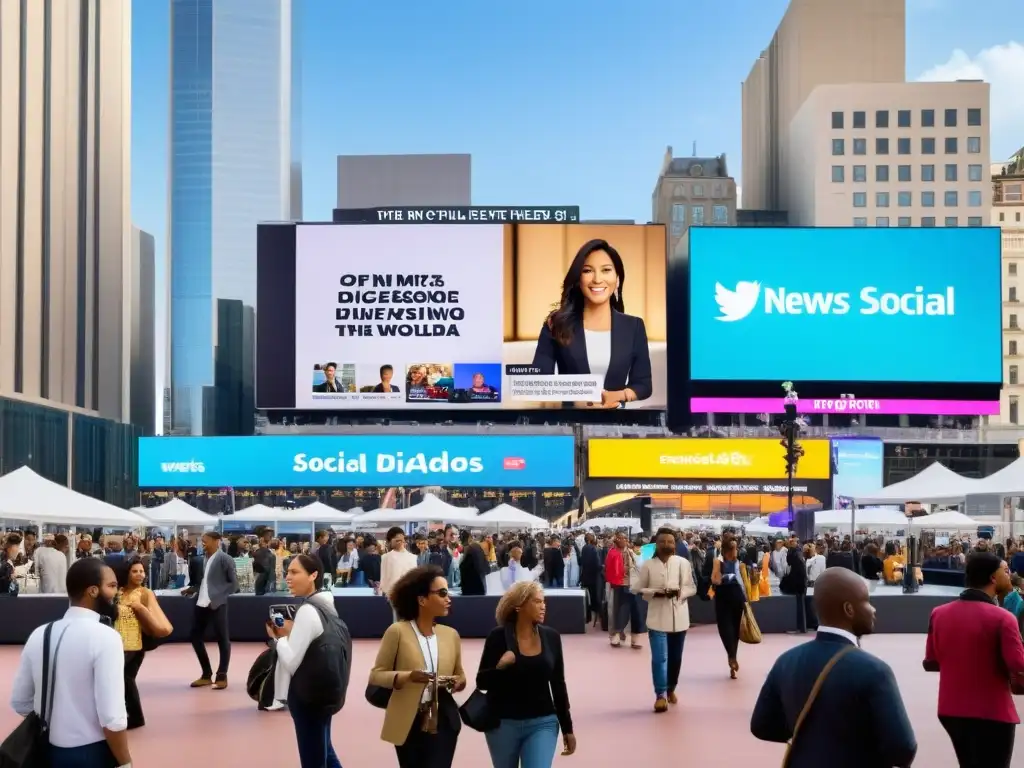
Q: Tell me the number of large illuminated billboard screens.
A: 4